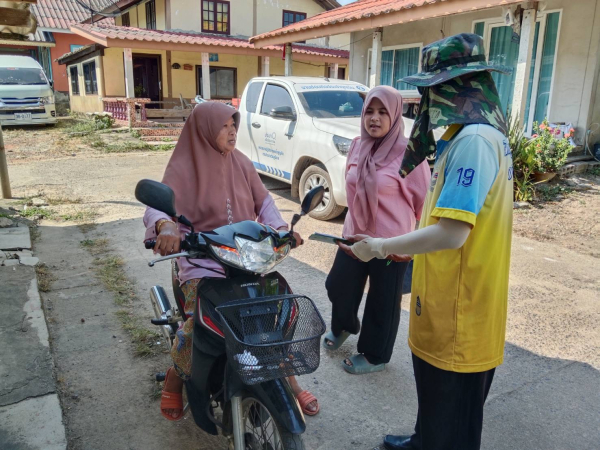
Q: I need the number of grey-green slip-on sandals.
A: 2